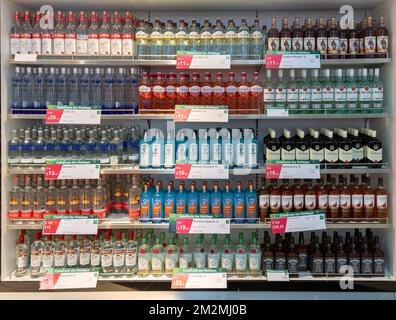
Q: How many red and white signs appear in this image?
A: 12